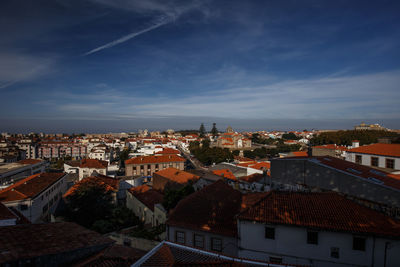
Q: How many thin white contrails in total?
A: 1